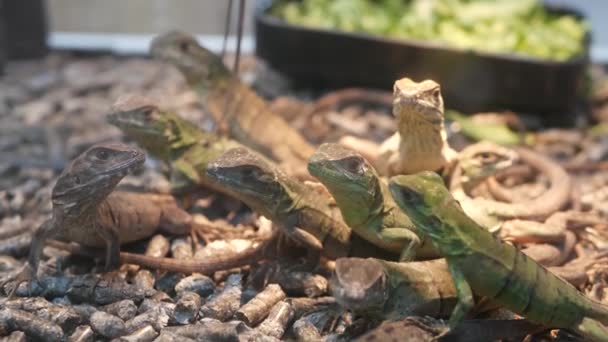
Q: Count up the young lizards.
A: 9